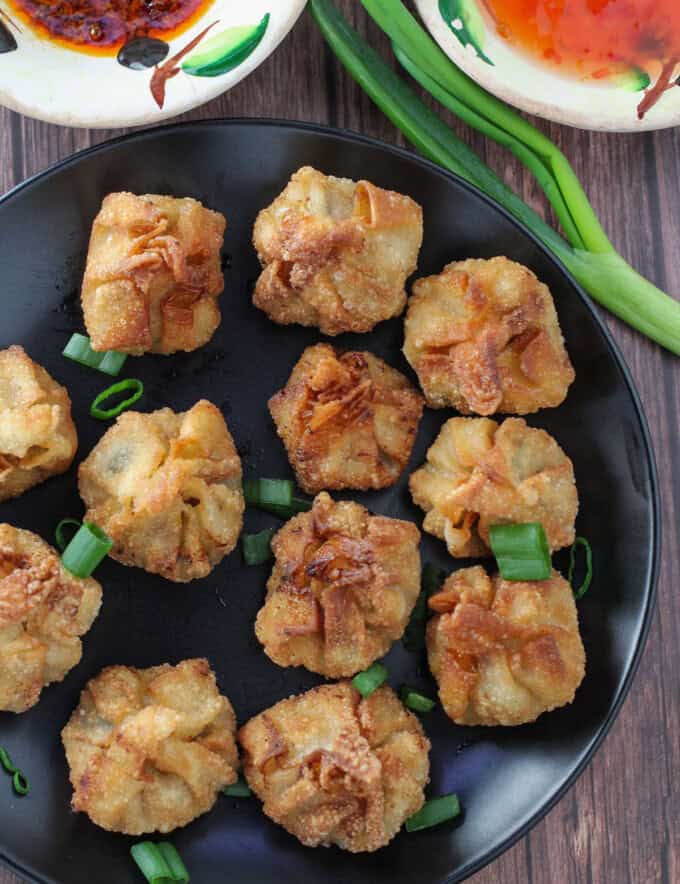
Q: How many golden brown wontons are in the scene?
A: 12